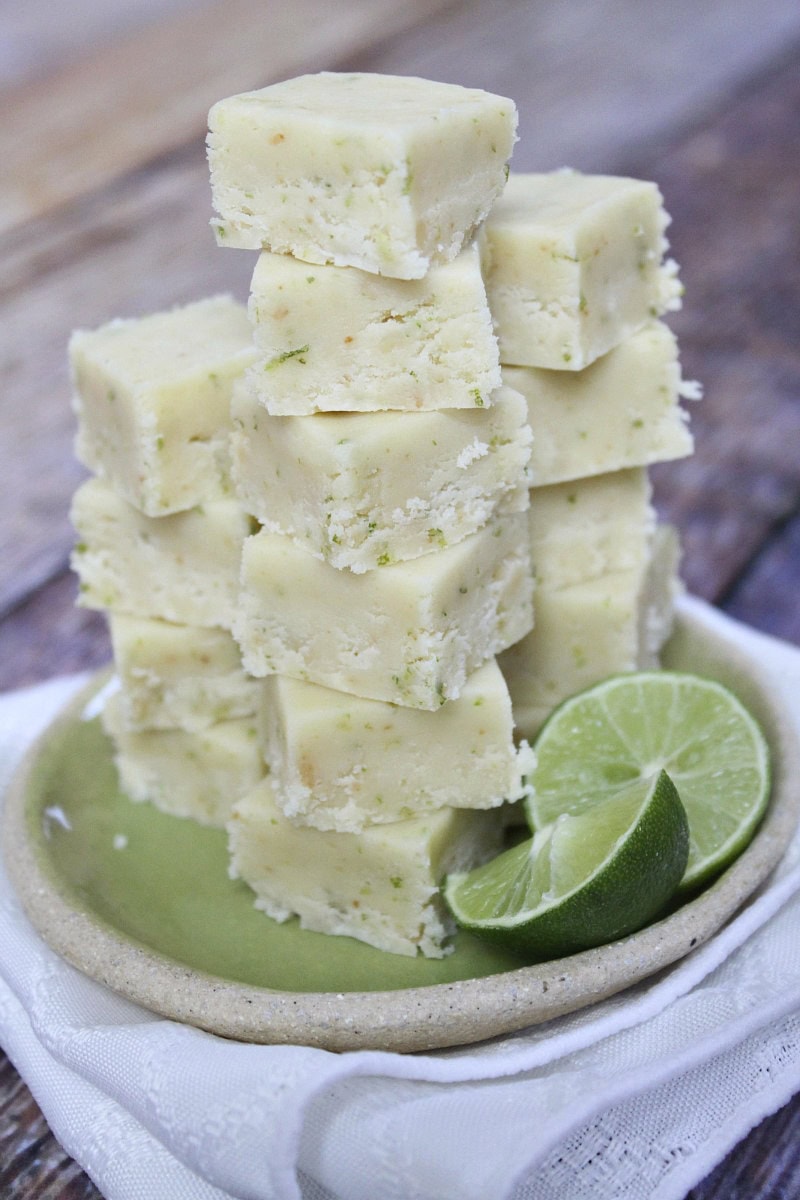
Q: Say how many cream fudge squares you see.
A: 14